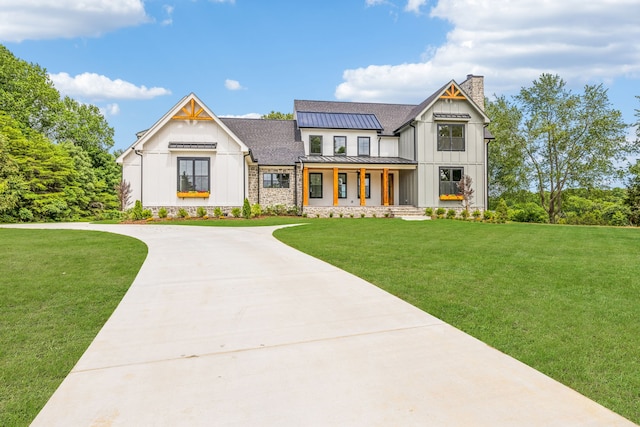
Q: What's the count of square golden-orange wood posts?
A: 4